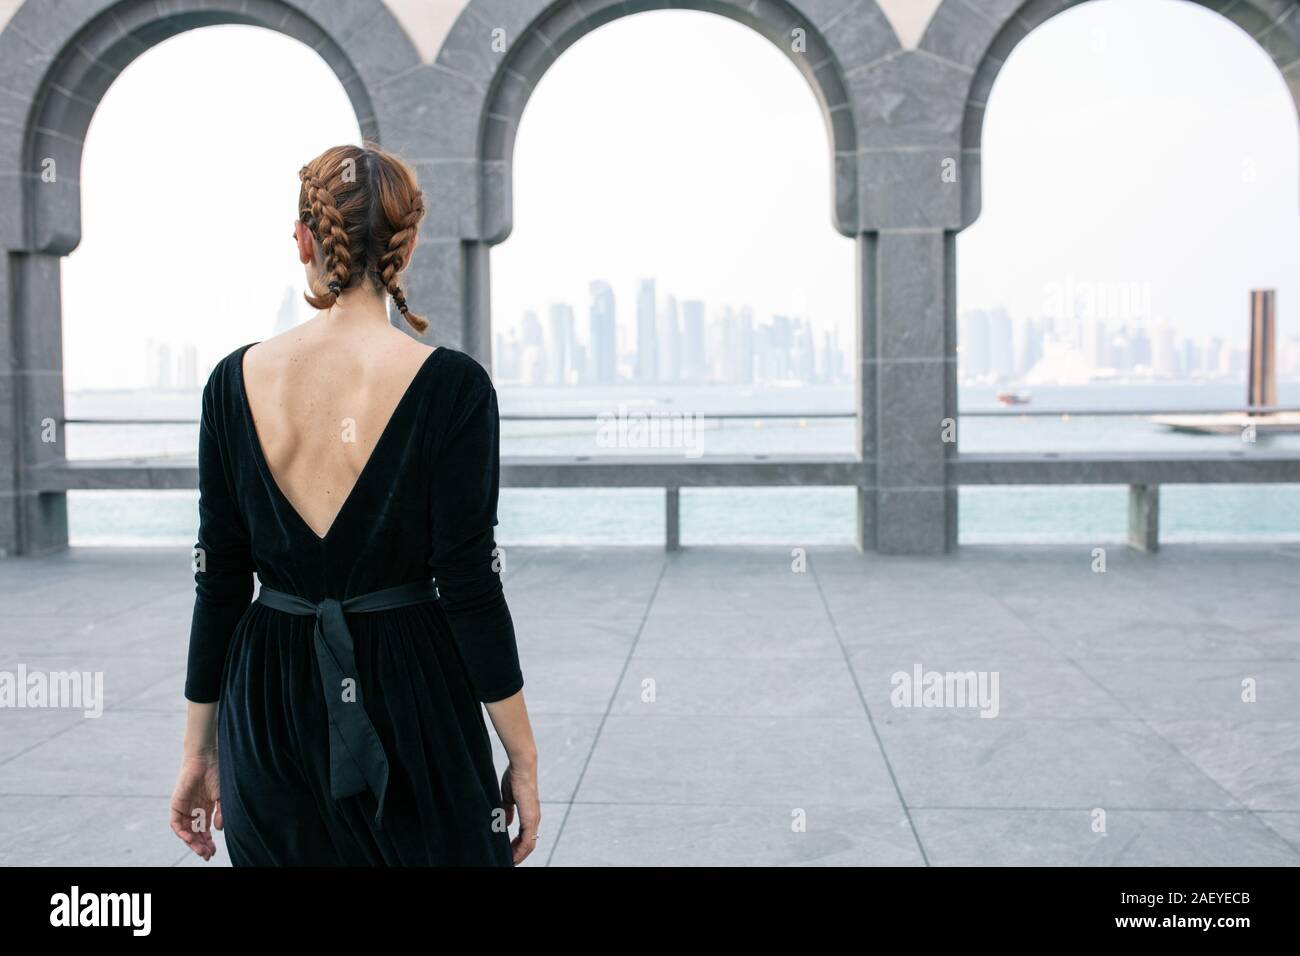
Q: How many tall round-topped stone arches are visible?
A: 3